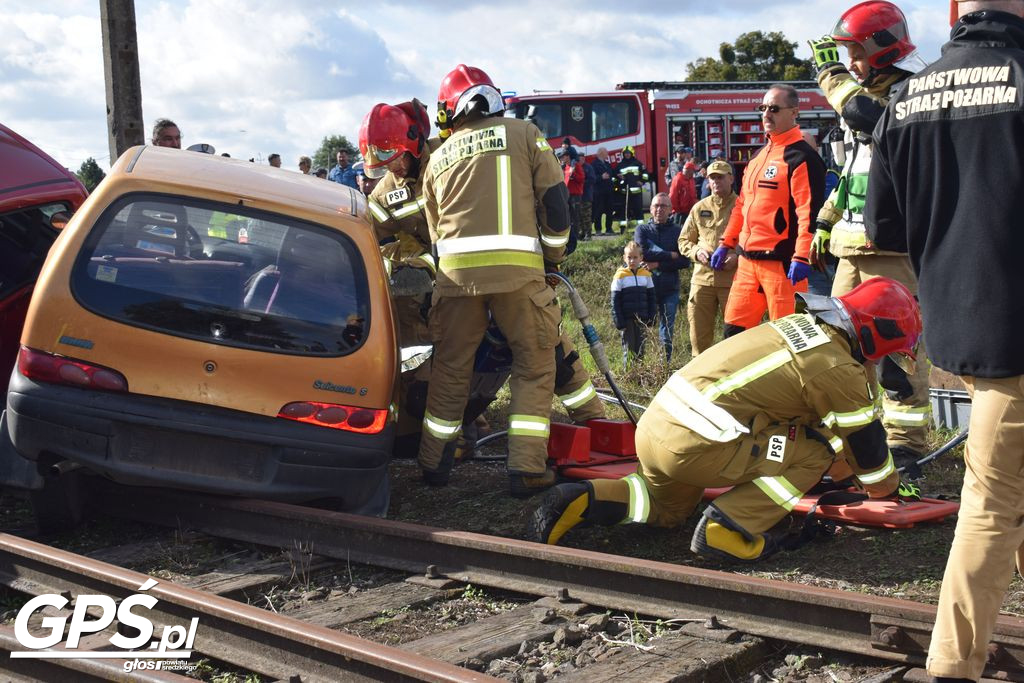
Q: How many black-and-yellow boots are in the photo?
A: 2